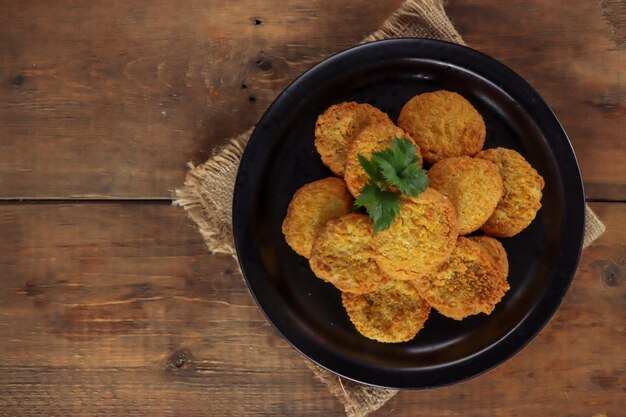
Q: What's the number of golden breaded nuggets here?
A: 11